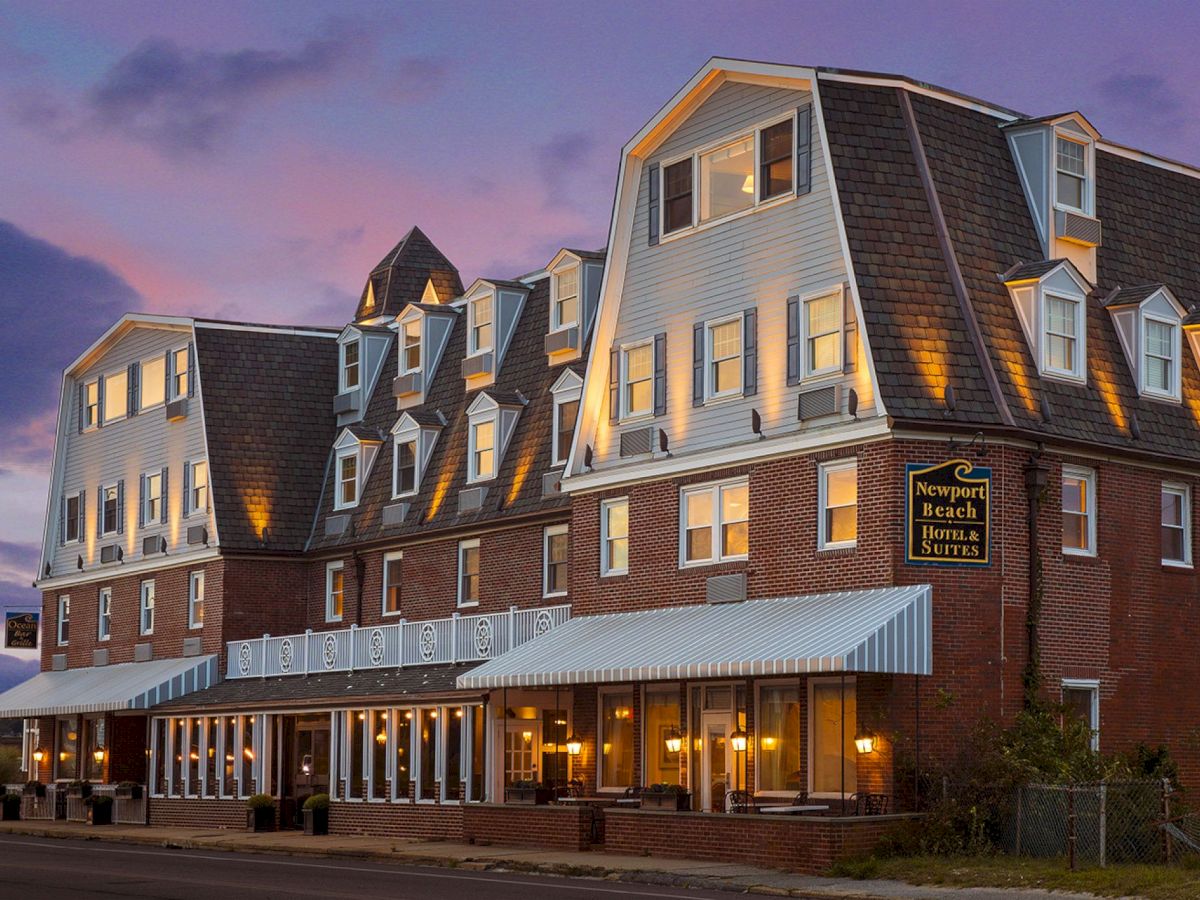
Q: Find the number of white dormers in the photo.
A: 12